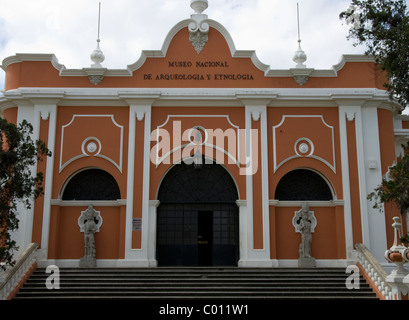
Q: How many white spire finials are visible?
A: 2